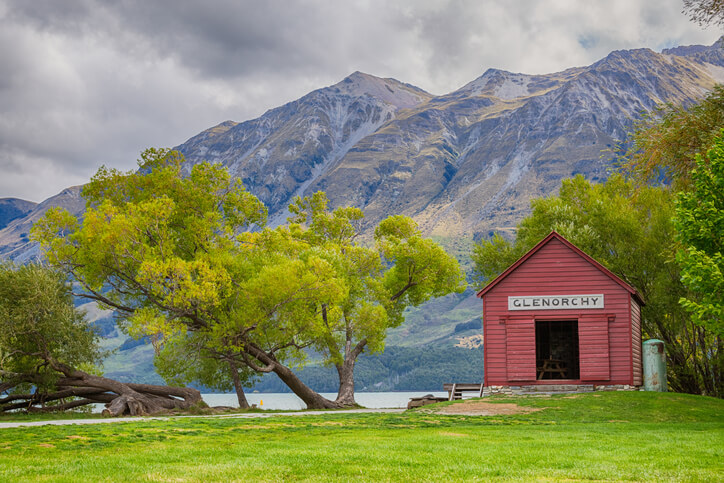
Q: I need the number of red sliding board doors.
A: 2